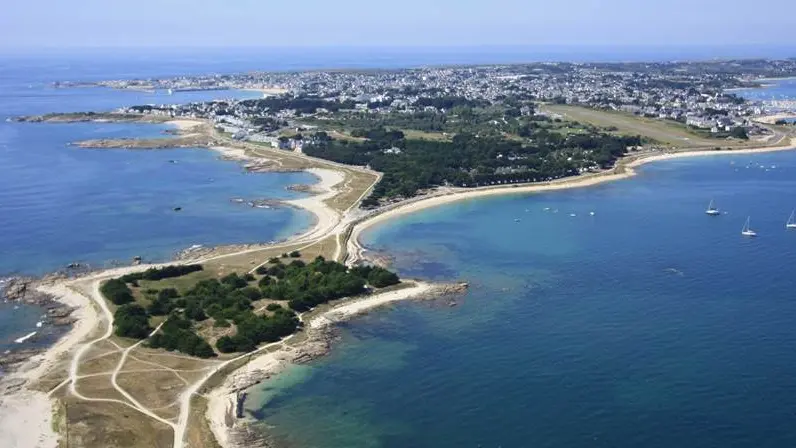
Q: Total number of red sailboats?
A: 0